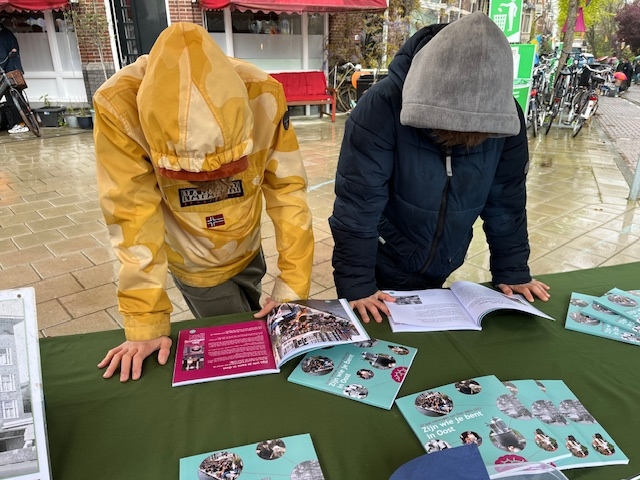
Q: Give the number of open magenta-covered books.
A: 1